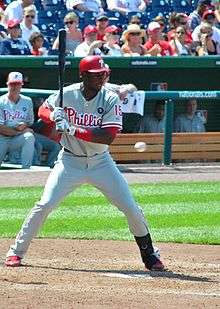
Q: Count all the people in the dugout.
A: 5